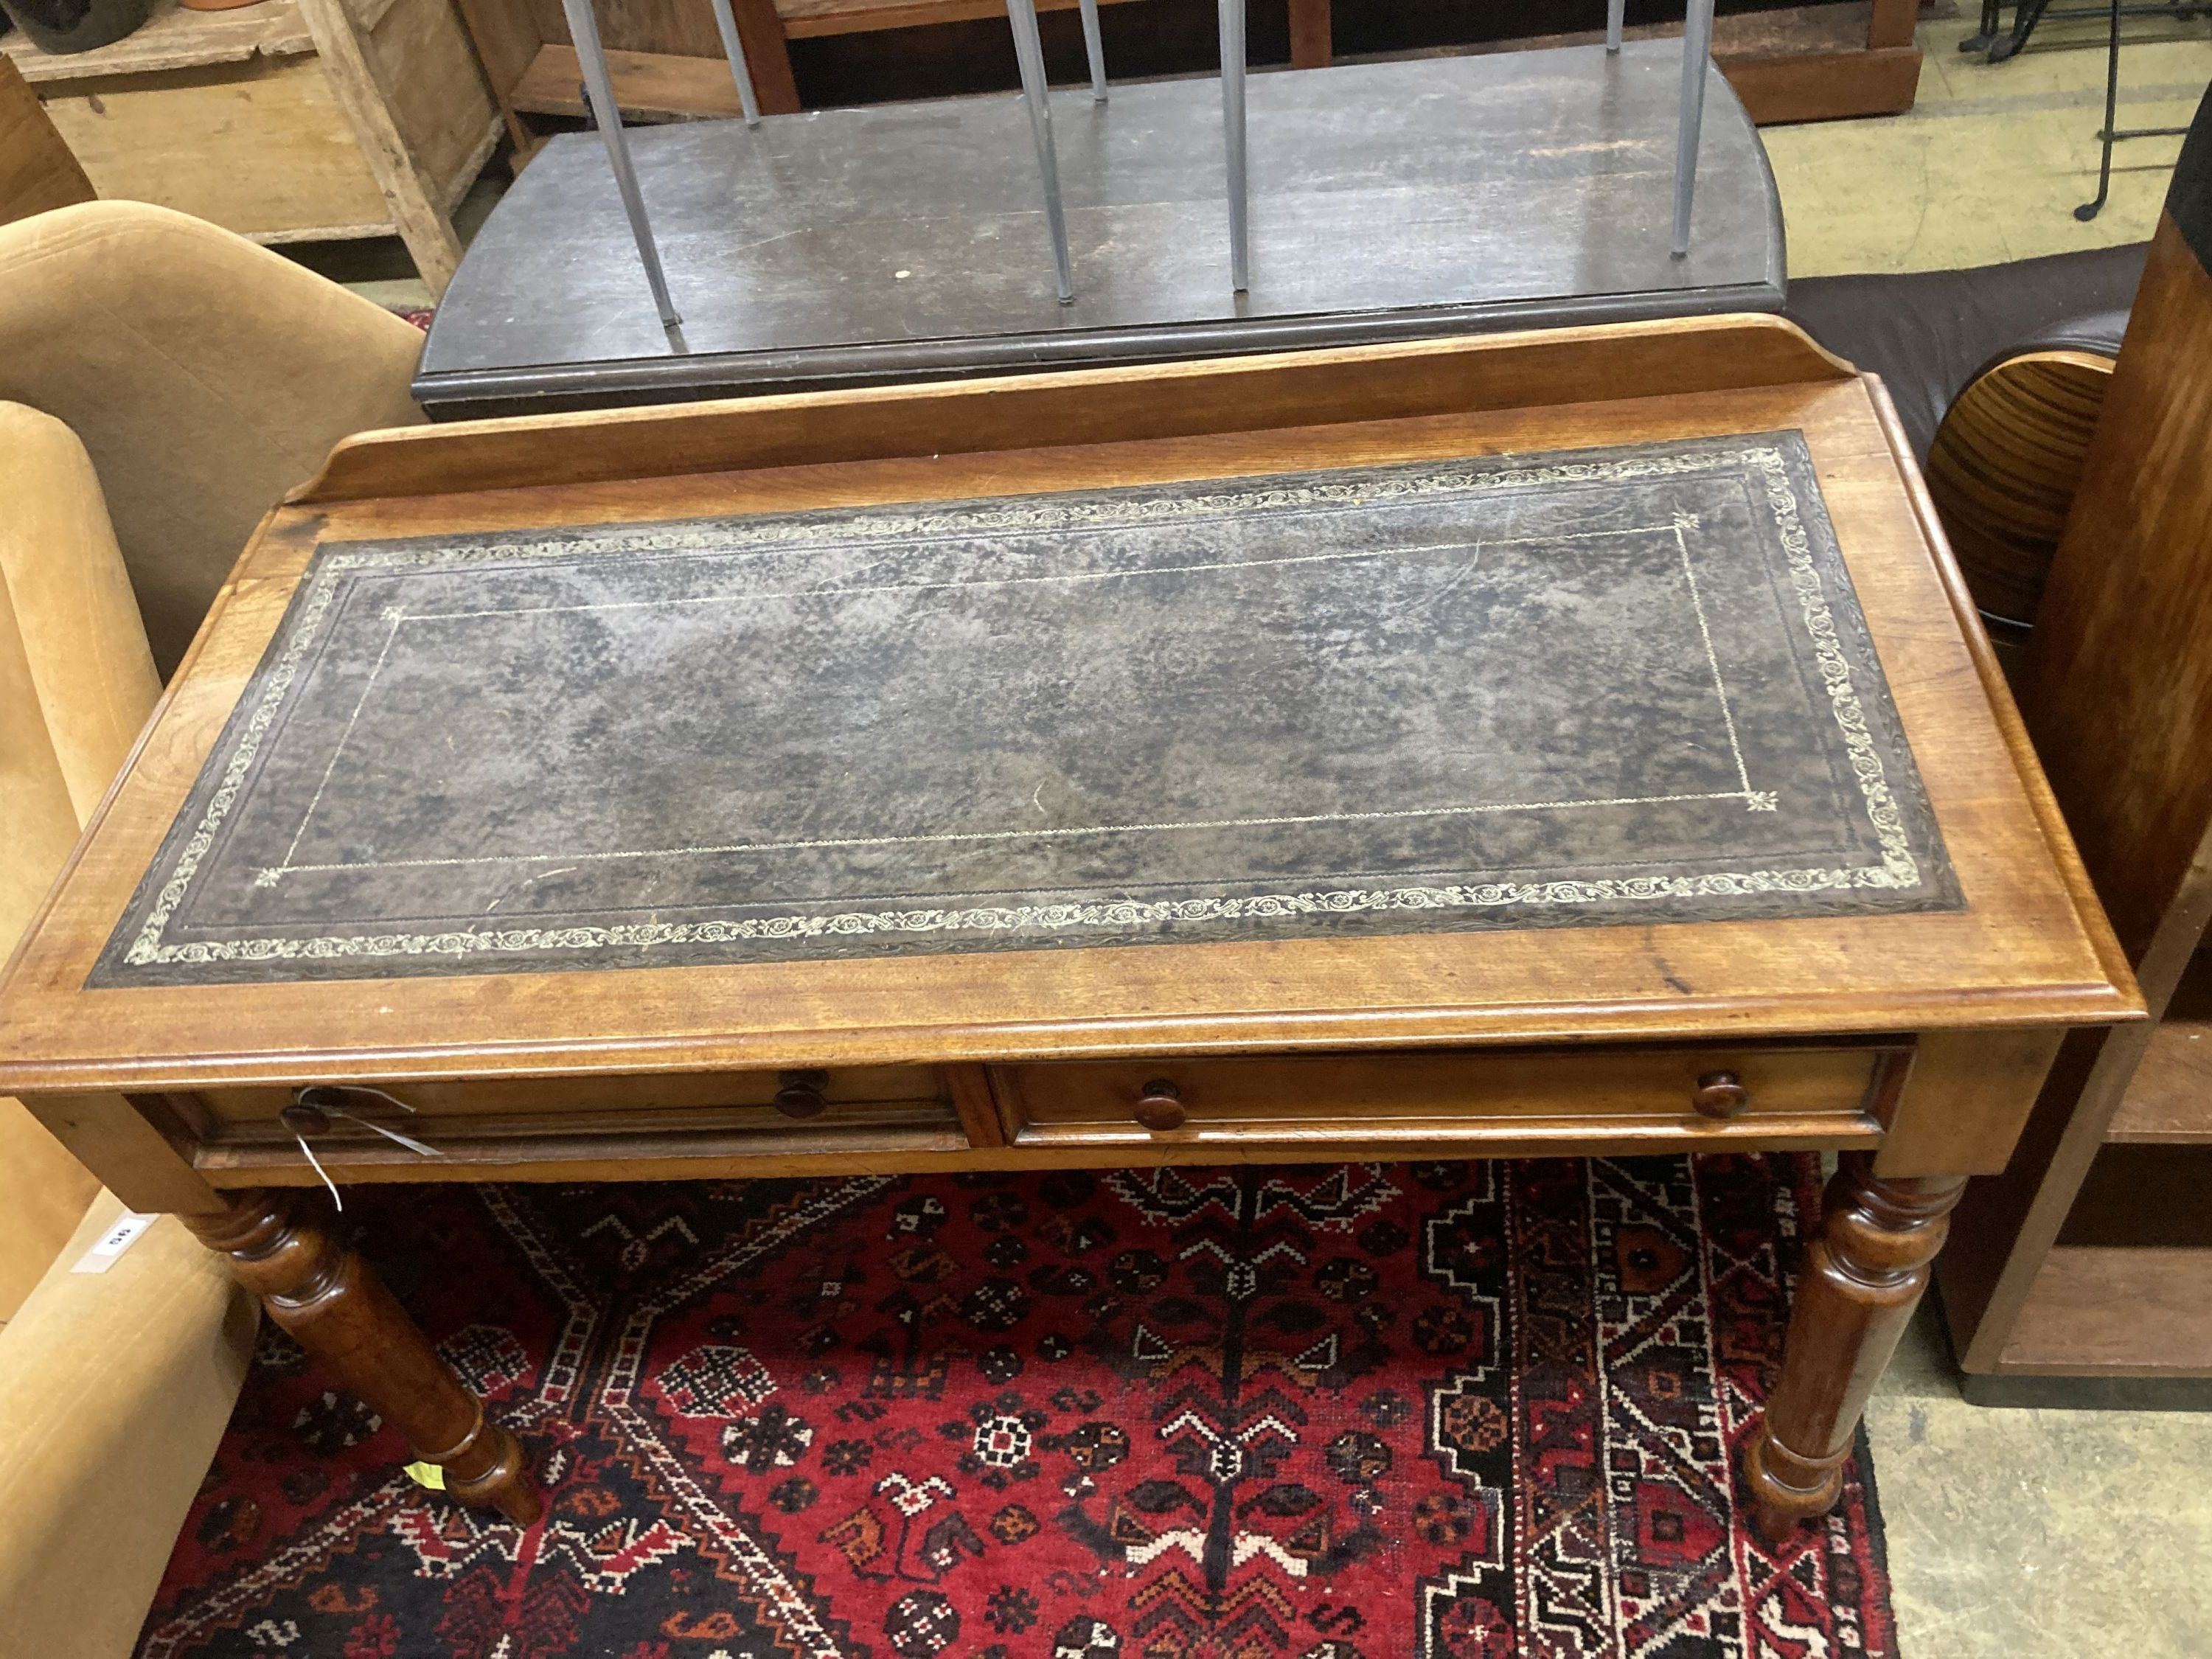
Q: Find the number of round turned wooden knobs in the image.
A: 4